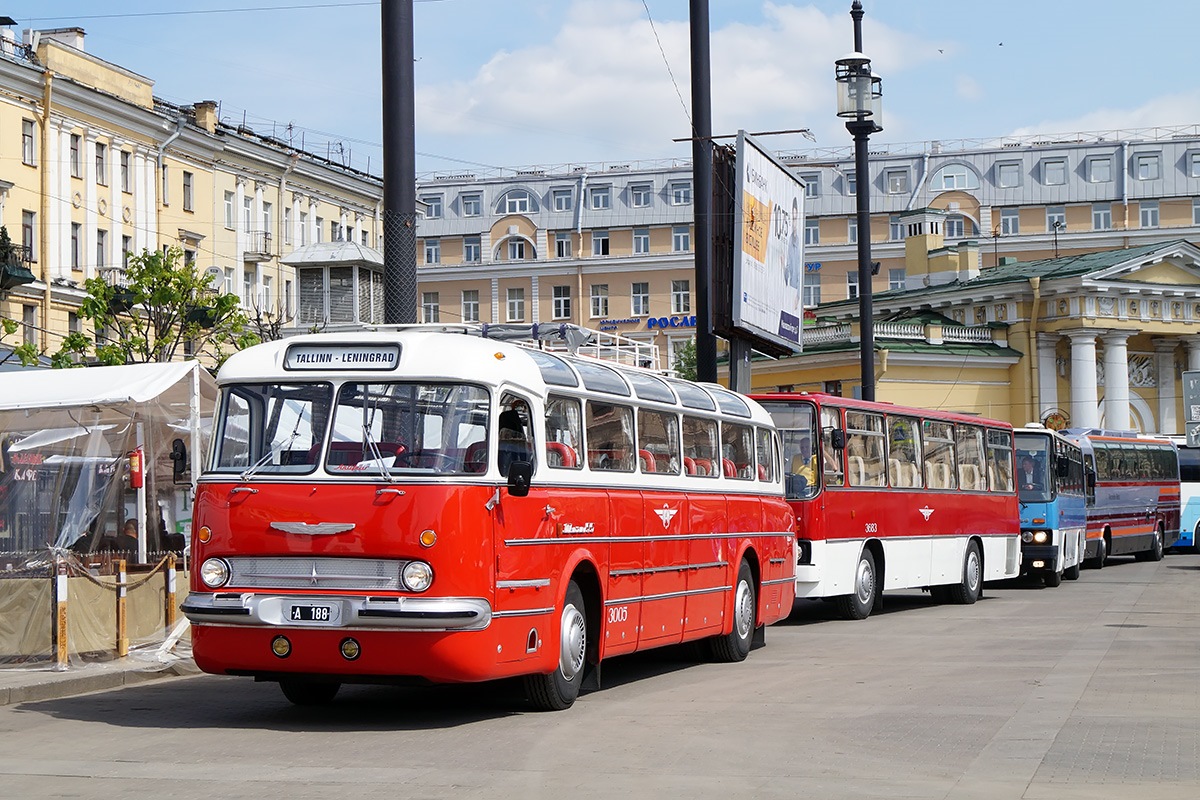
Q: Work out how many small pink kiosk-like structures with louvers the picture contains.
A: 0